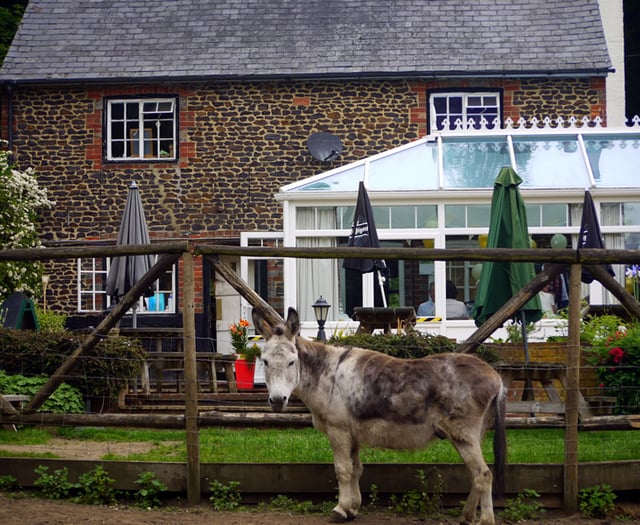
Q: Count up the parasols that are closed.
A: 4